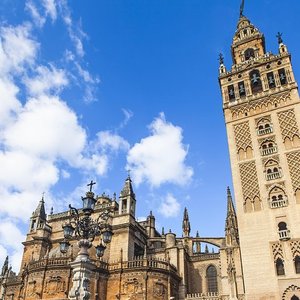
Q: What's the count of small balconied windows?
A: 5